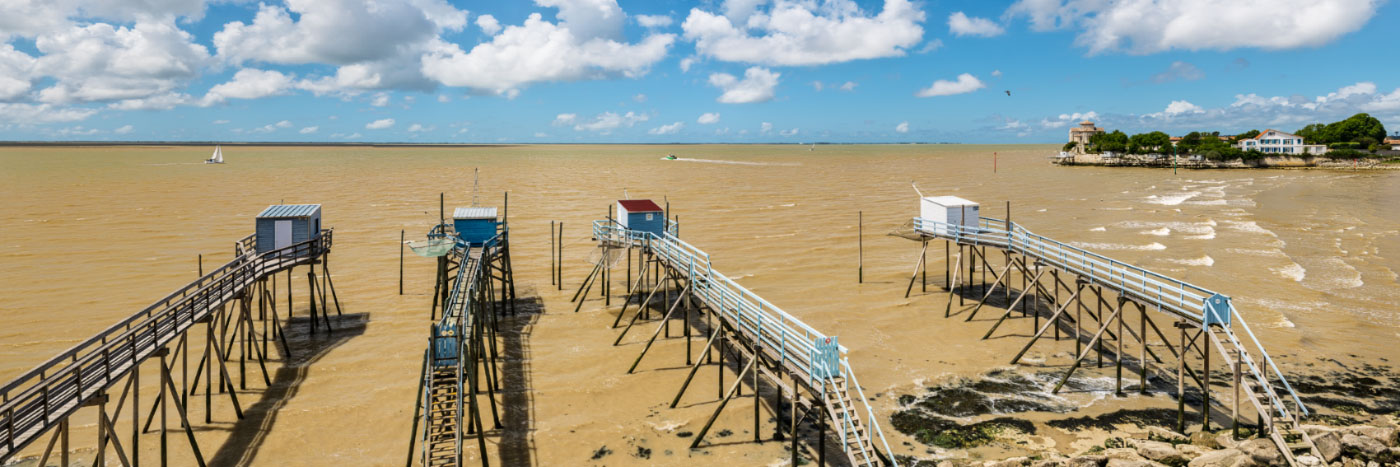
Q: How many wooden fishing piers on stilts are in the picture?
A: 4